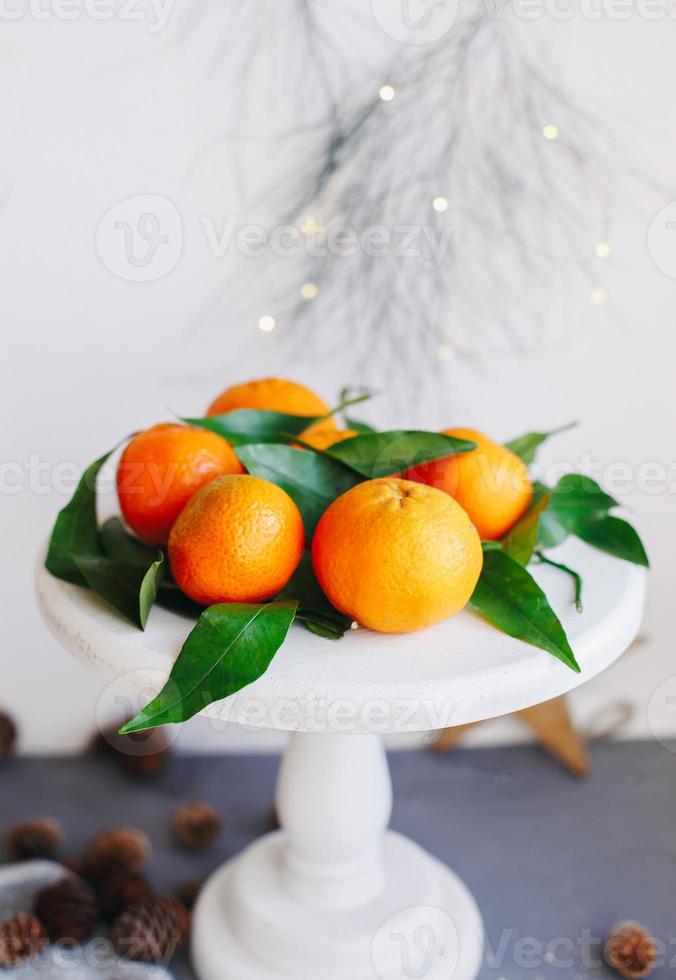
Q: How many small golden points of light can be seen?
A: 9